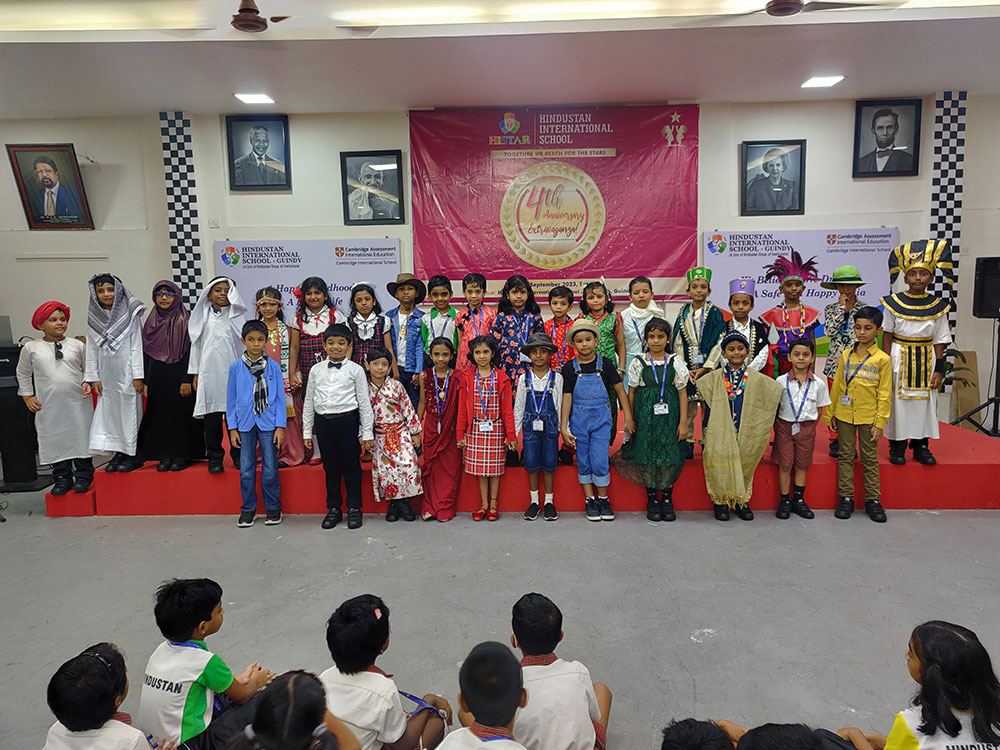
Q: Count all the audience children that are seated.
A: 9